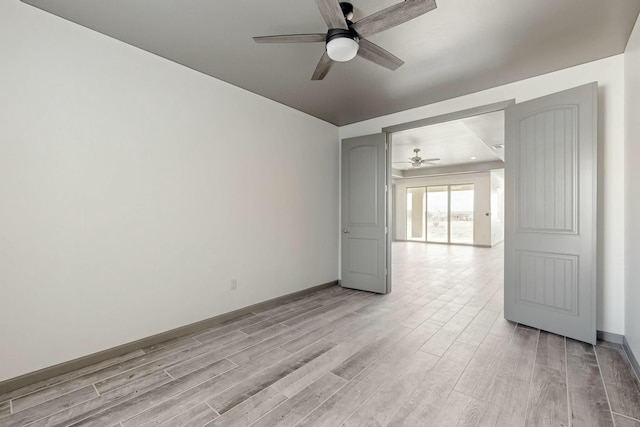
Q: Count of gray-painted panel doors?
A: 2